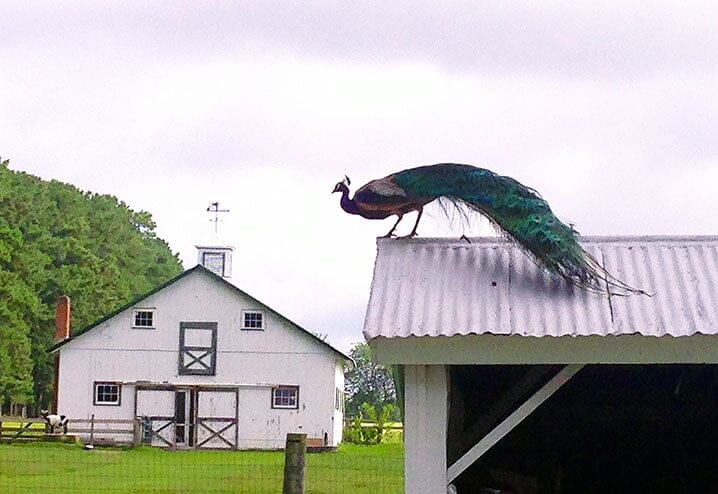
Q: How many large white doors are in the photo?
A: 2